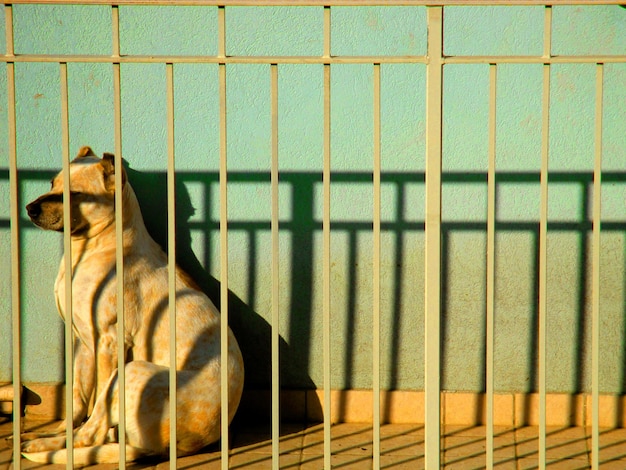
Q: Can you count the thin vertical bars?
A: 11